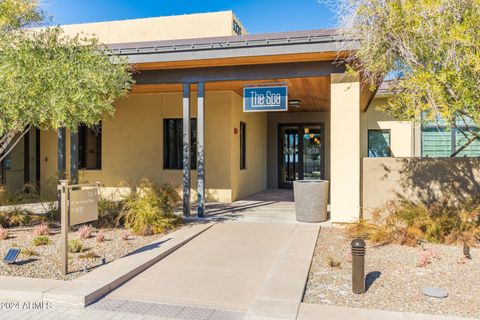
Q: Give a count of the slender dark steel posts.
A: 4